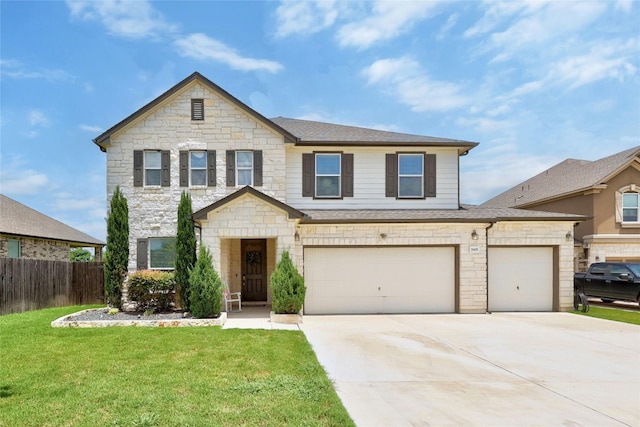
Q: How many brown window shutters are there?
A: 11